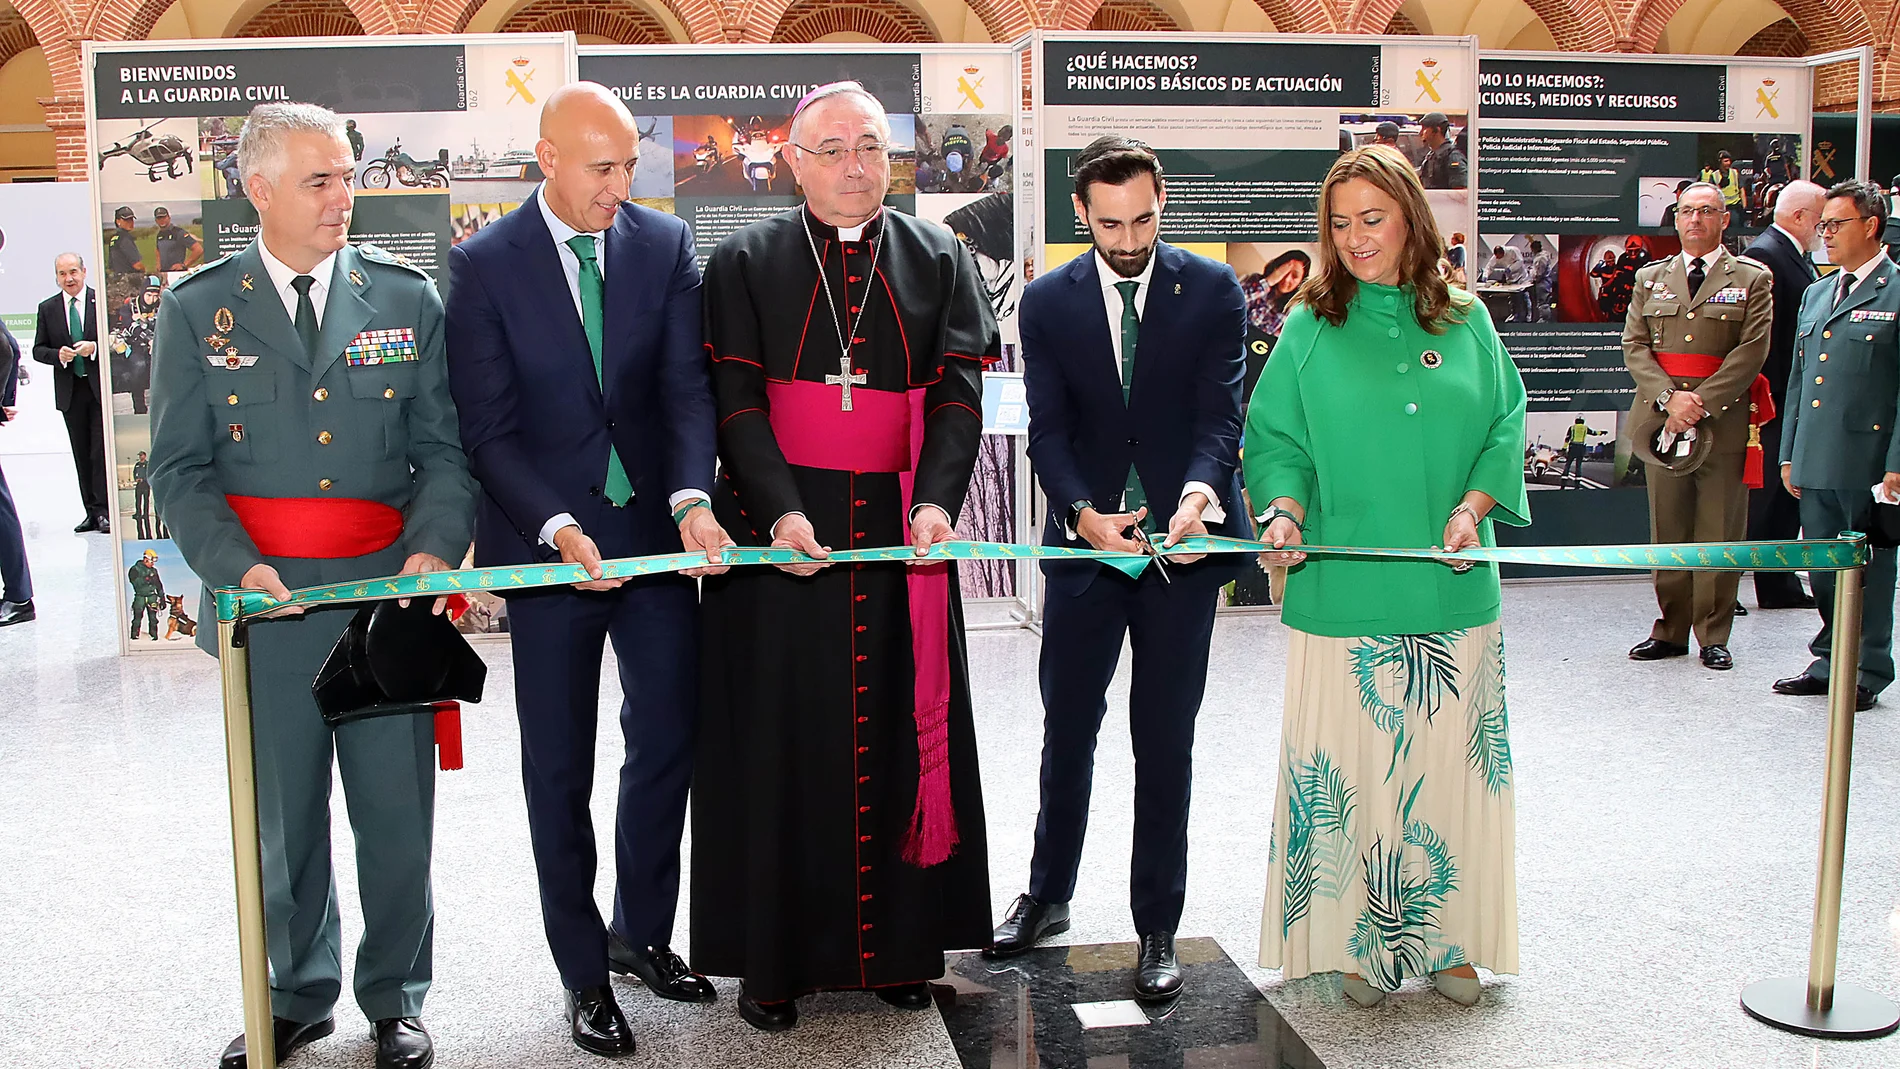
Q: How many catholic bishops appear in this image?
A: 1